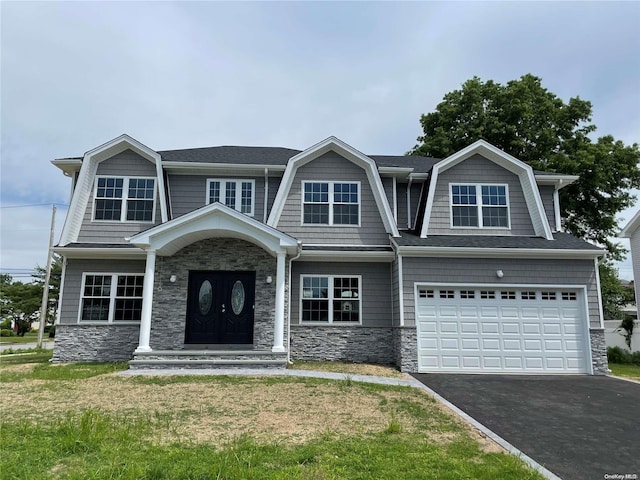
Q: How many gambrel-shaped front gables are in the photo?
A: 3